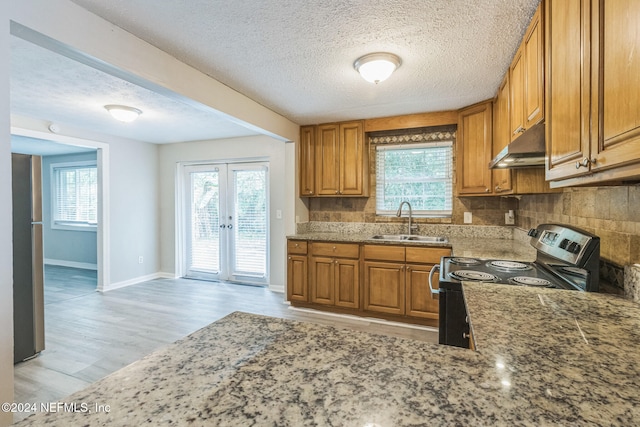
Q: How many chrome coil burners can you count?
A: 4